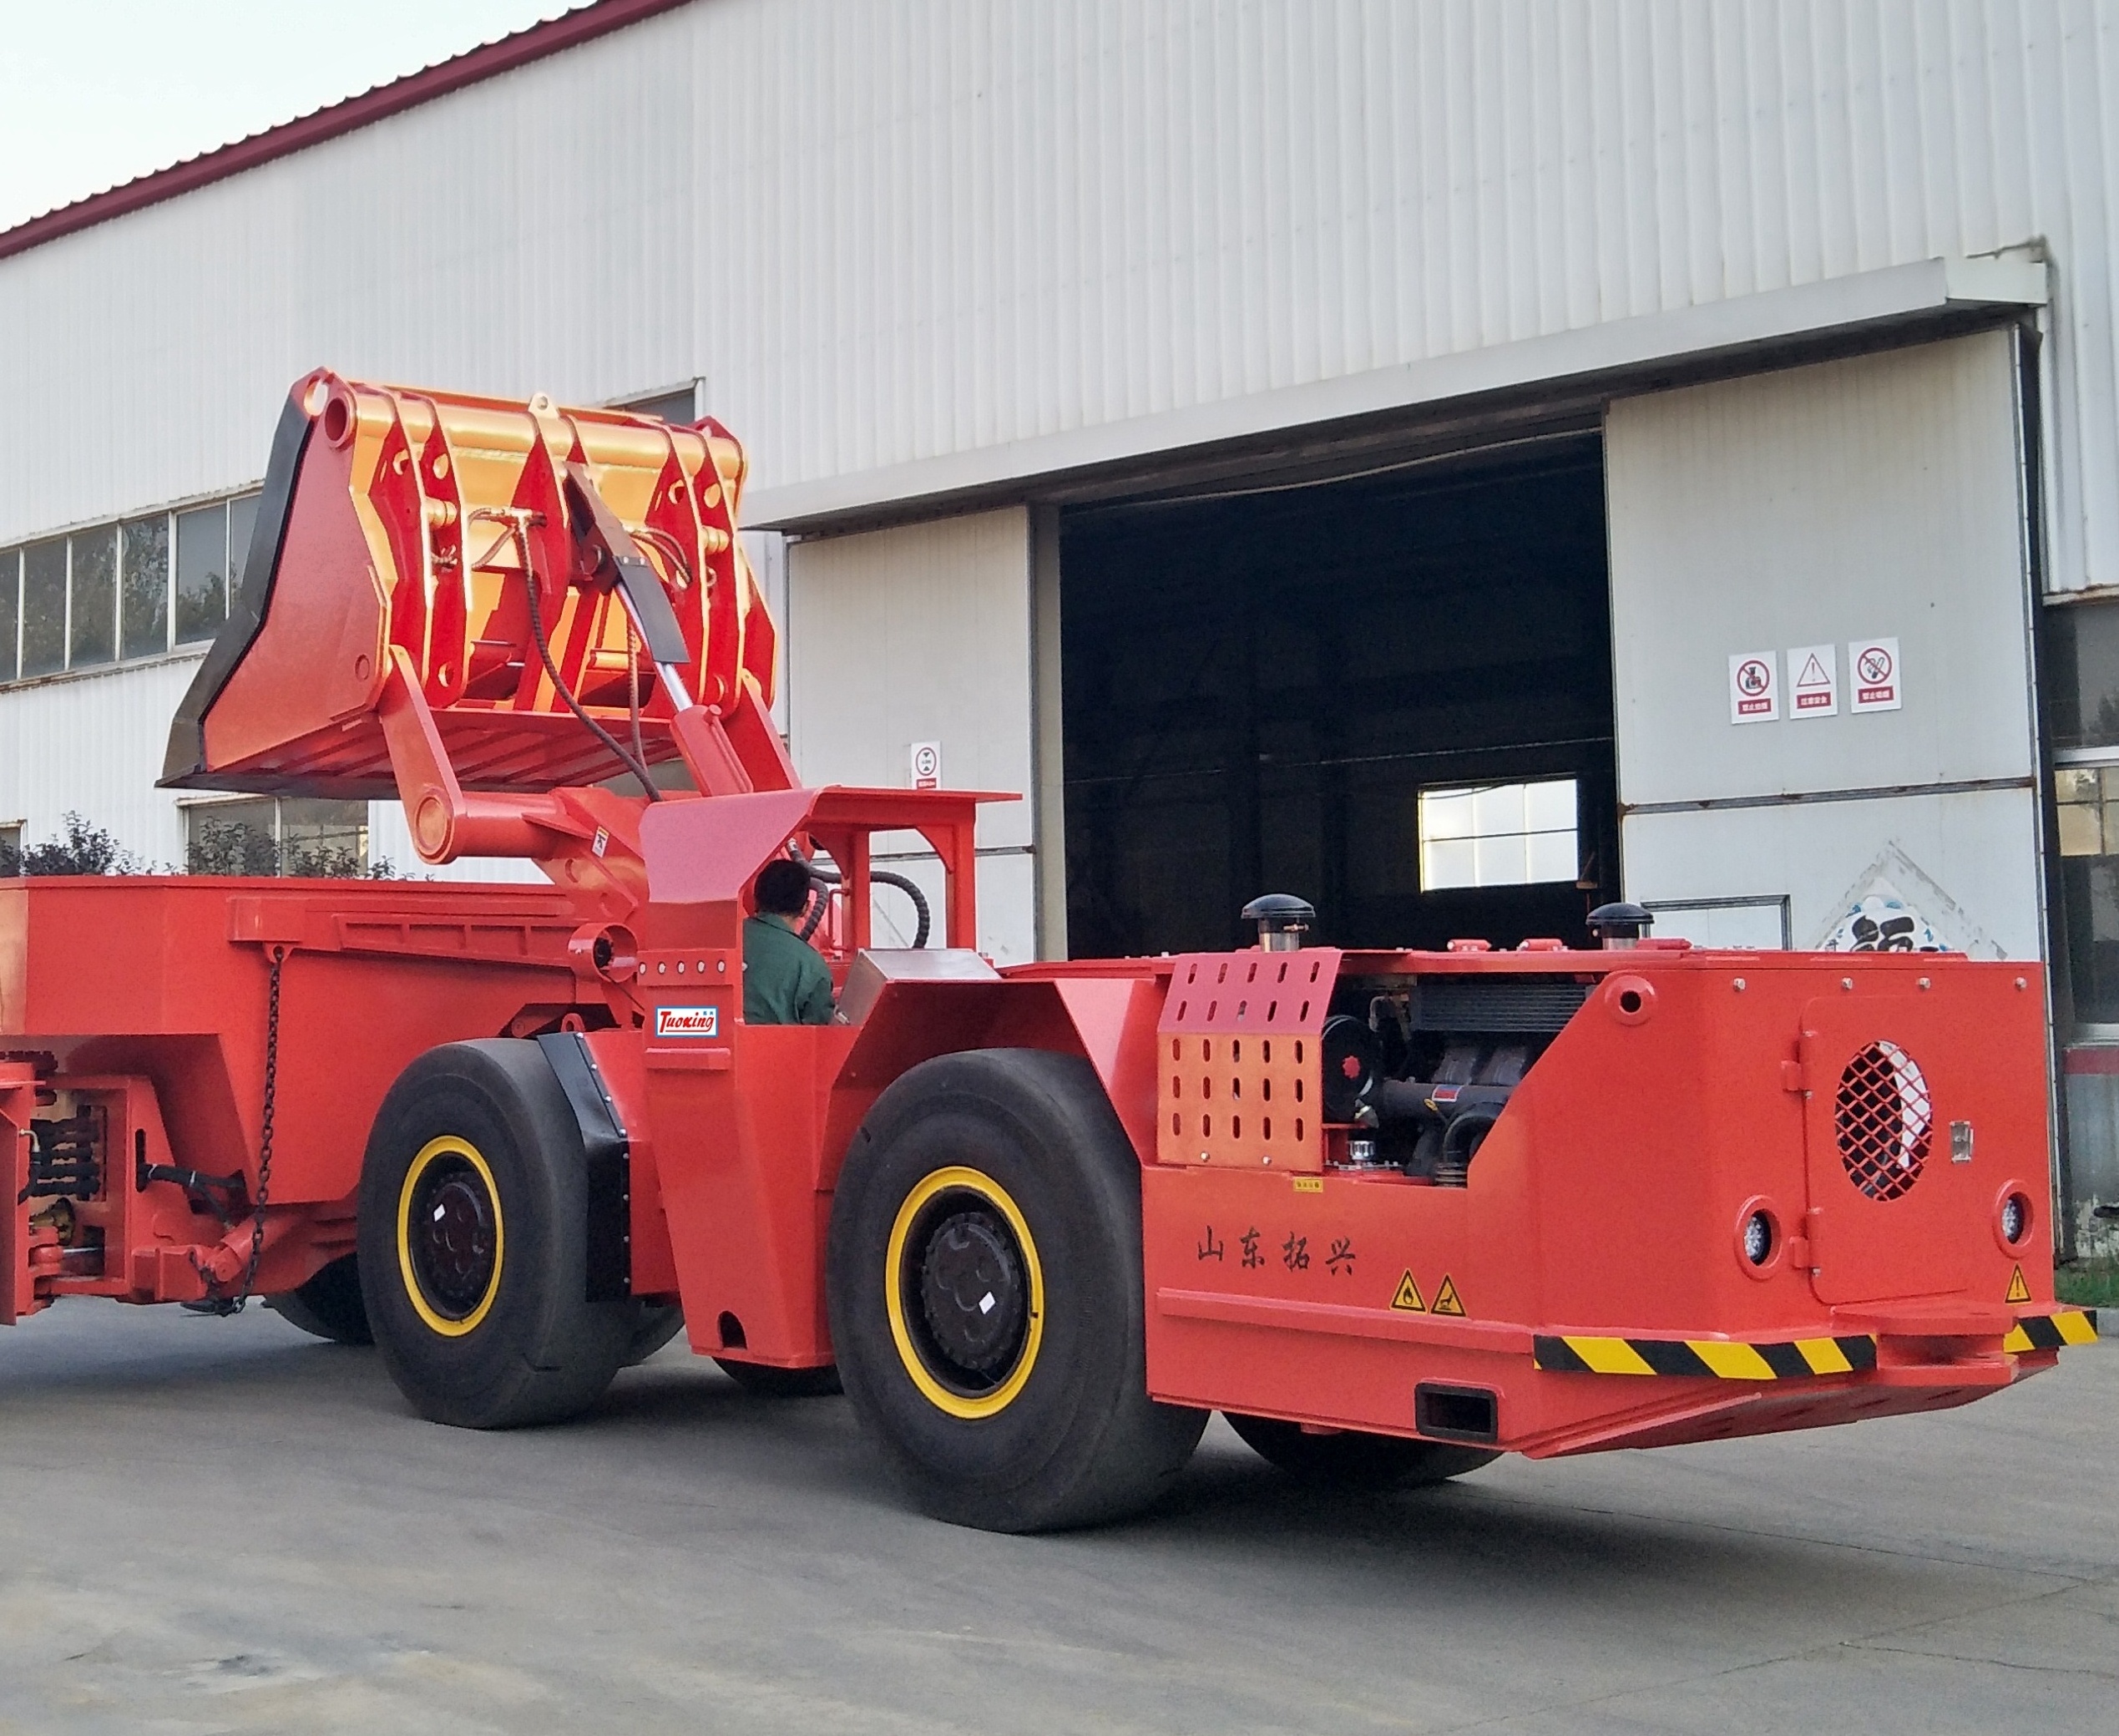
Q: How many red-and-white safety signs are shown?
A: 4